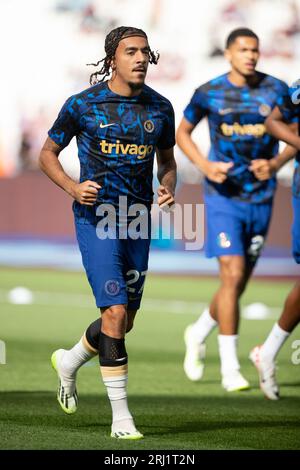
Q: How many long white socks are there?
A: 5